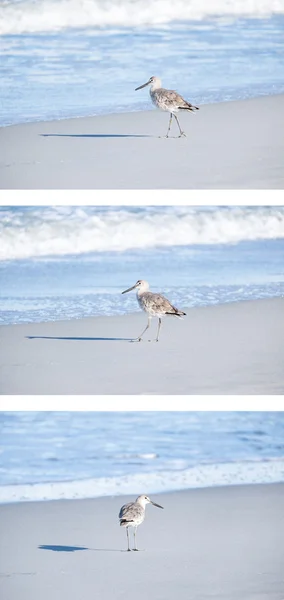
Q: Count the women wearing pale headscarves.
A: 0